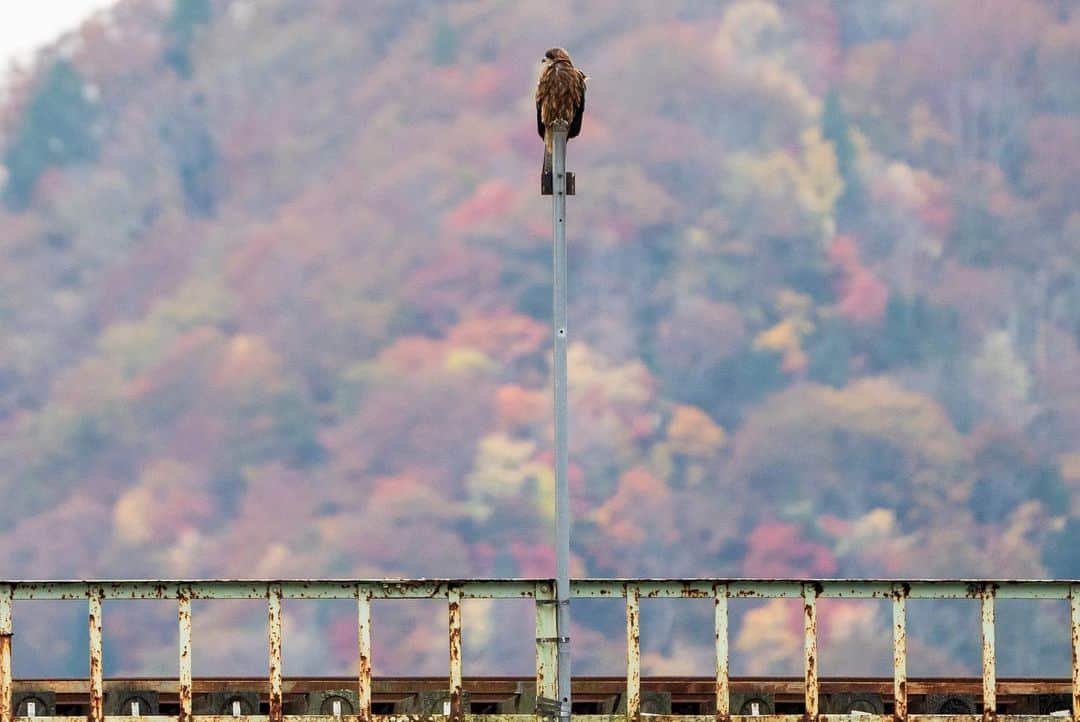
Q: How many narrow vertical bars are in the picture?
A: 12